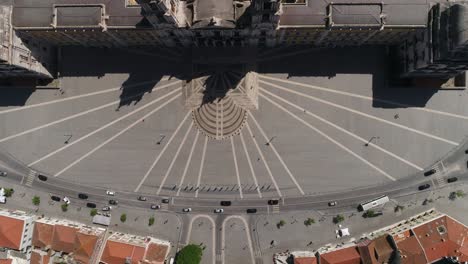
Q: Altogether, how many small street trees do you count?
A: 13